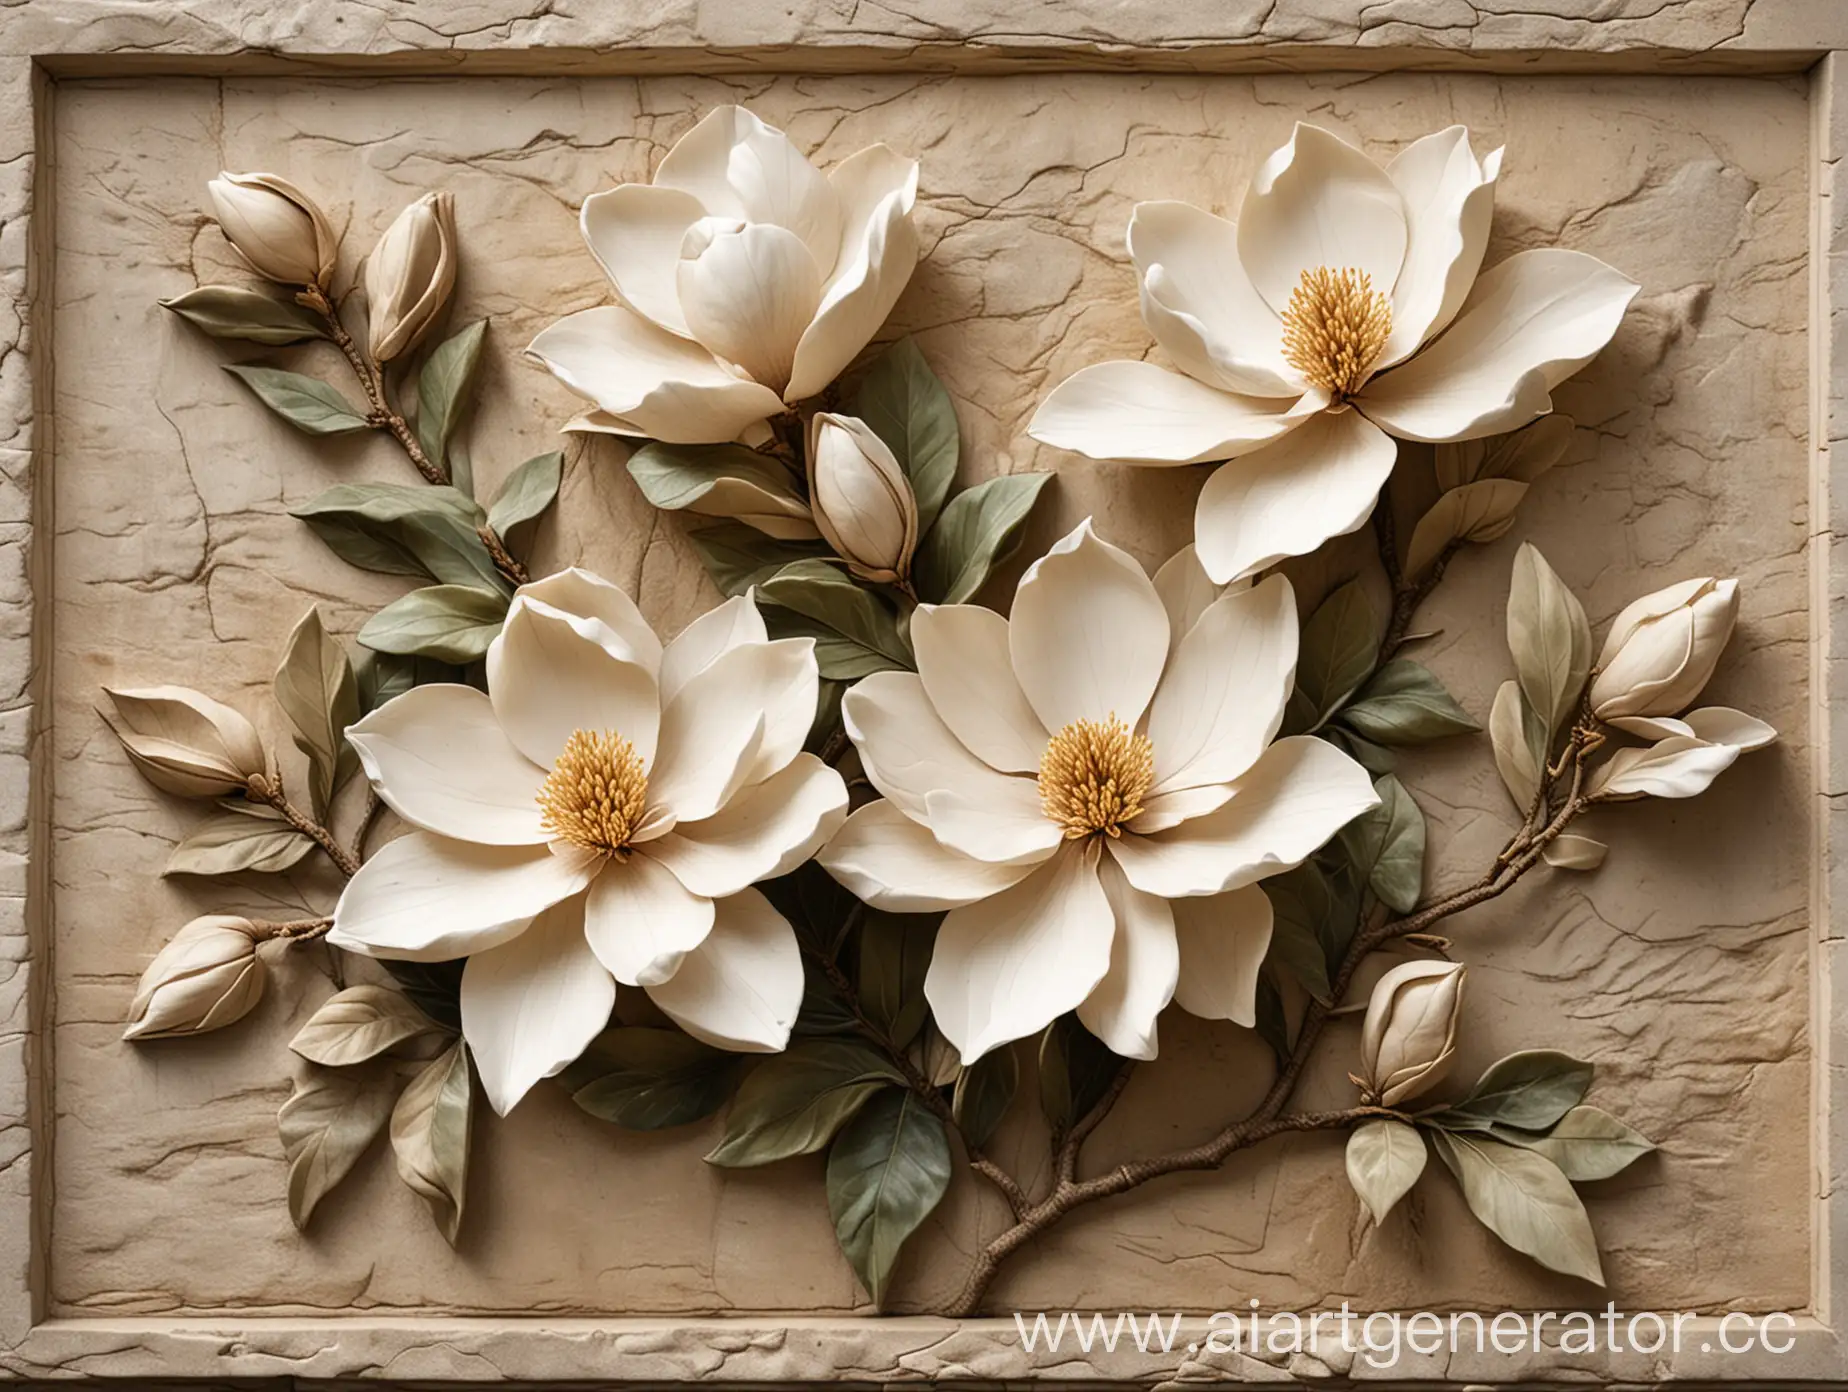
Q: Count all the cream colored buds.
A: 7